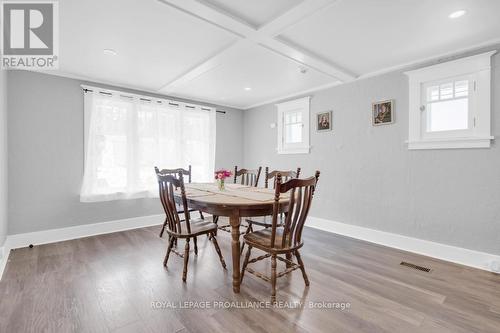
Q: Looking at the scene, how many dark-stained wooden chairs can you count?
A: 5